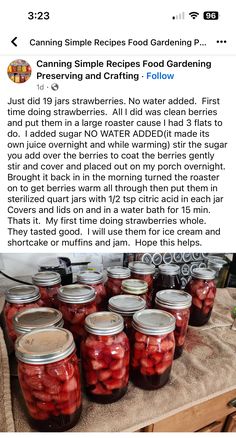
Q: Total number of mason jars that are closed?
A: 15